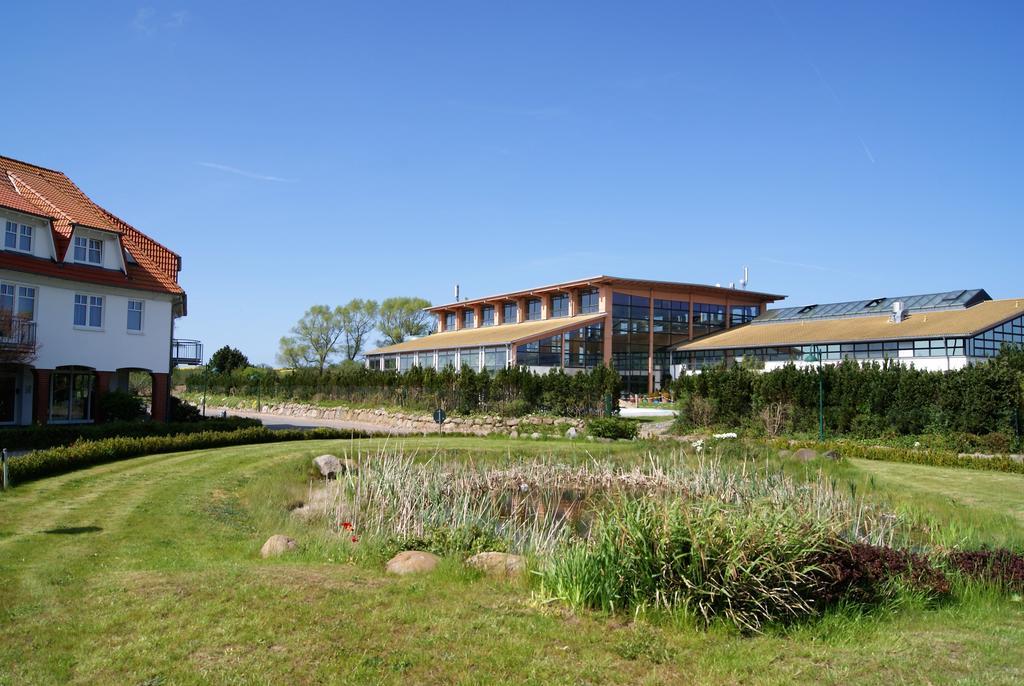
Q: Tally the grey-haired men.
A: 0